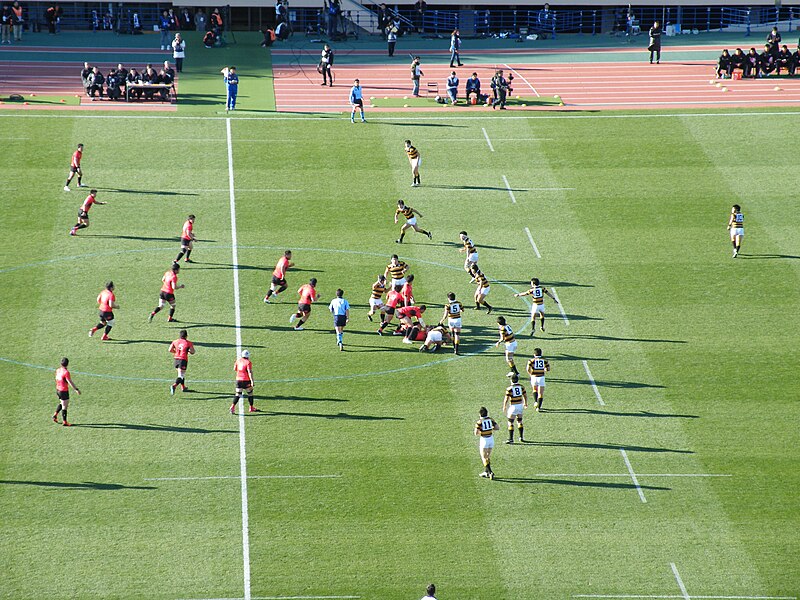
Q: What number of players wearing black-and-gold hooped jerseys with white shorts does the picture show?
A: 14